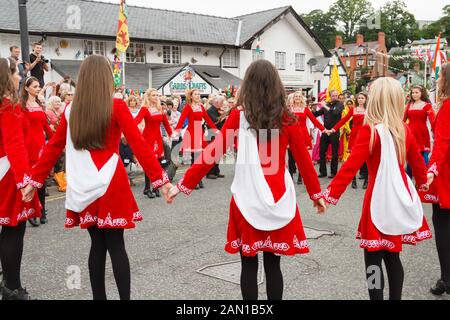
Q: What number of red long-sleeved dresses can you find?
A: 11